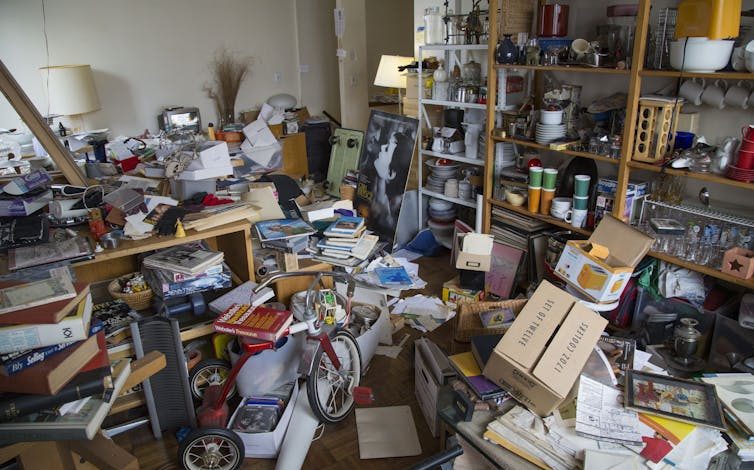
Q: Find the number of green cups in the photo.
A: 4